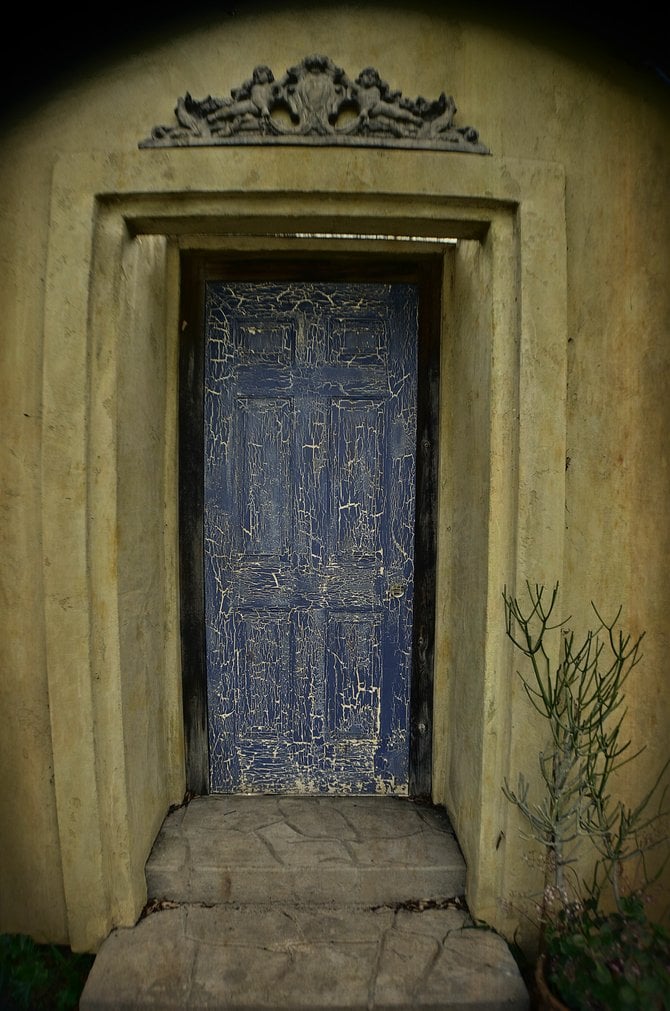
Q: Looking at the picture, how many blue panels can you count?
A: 6